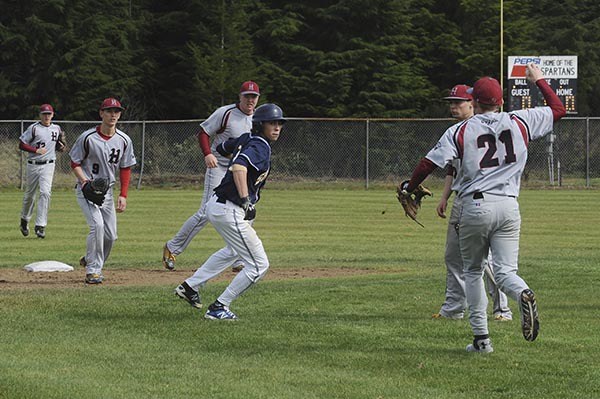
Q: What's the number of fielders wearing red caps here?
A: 5